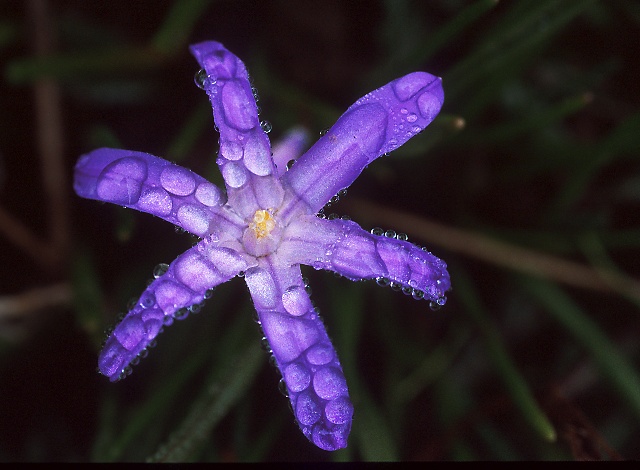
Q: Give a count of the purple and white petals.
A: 6